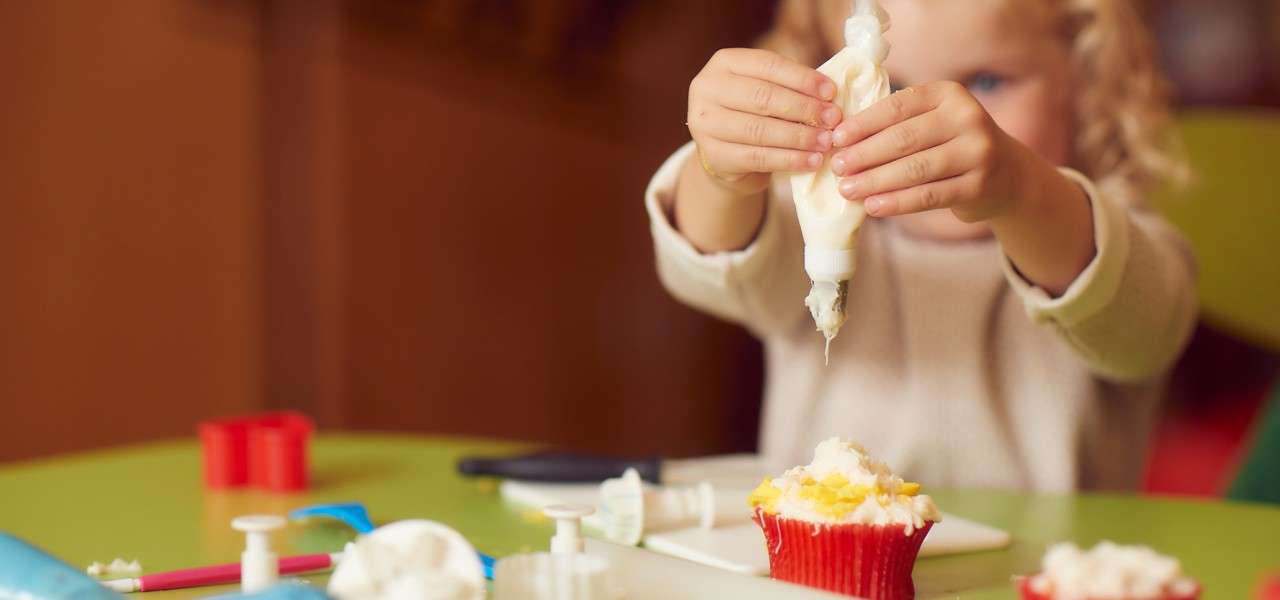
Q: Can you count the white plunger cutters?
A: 3